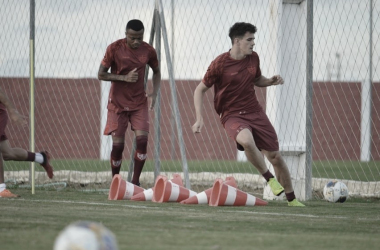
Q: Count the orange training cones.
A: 5